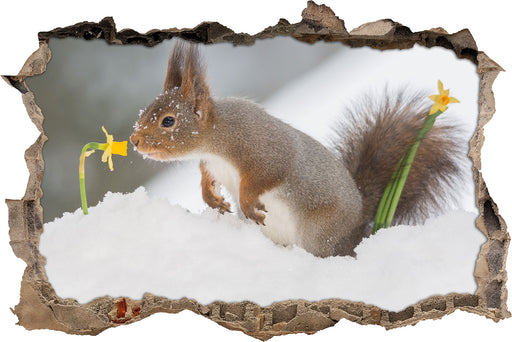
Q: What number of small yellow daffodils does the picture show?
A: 2